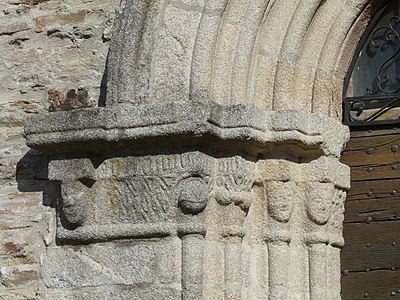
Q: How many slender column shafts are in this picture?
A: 4